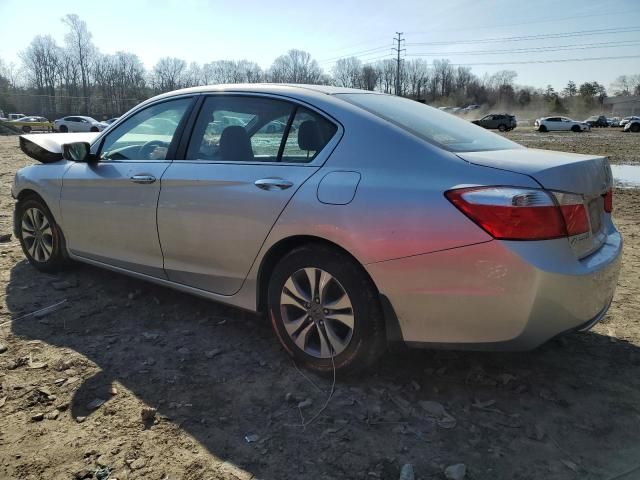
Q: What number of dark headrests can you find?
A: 2